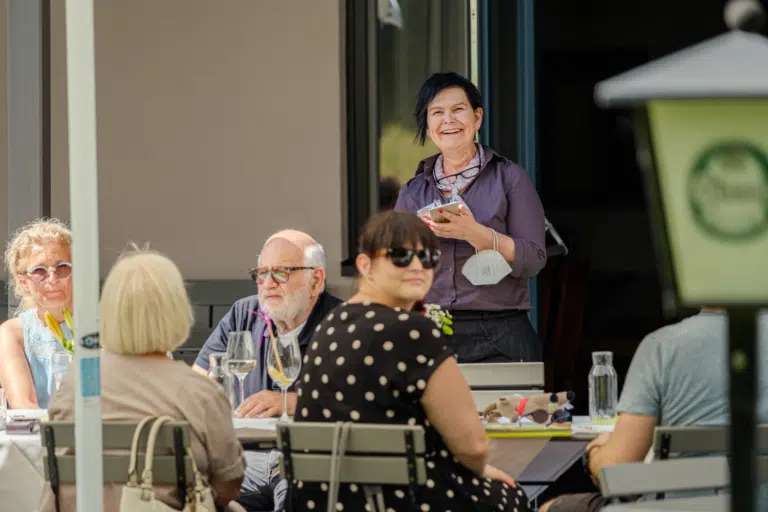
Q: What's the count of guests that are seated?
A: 5